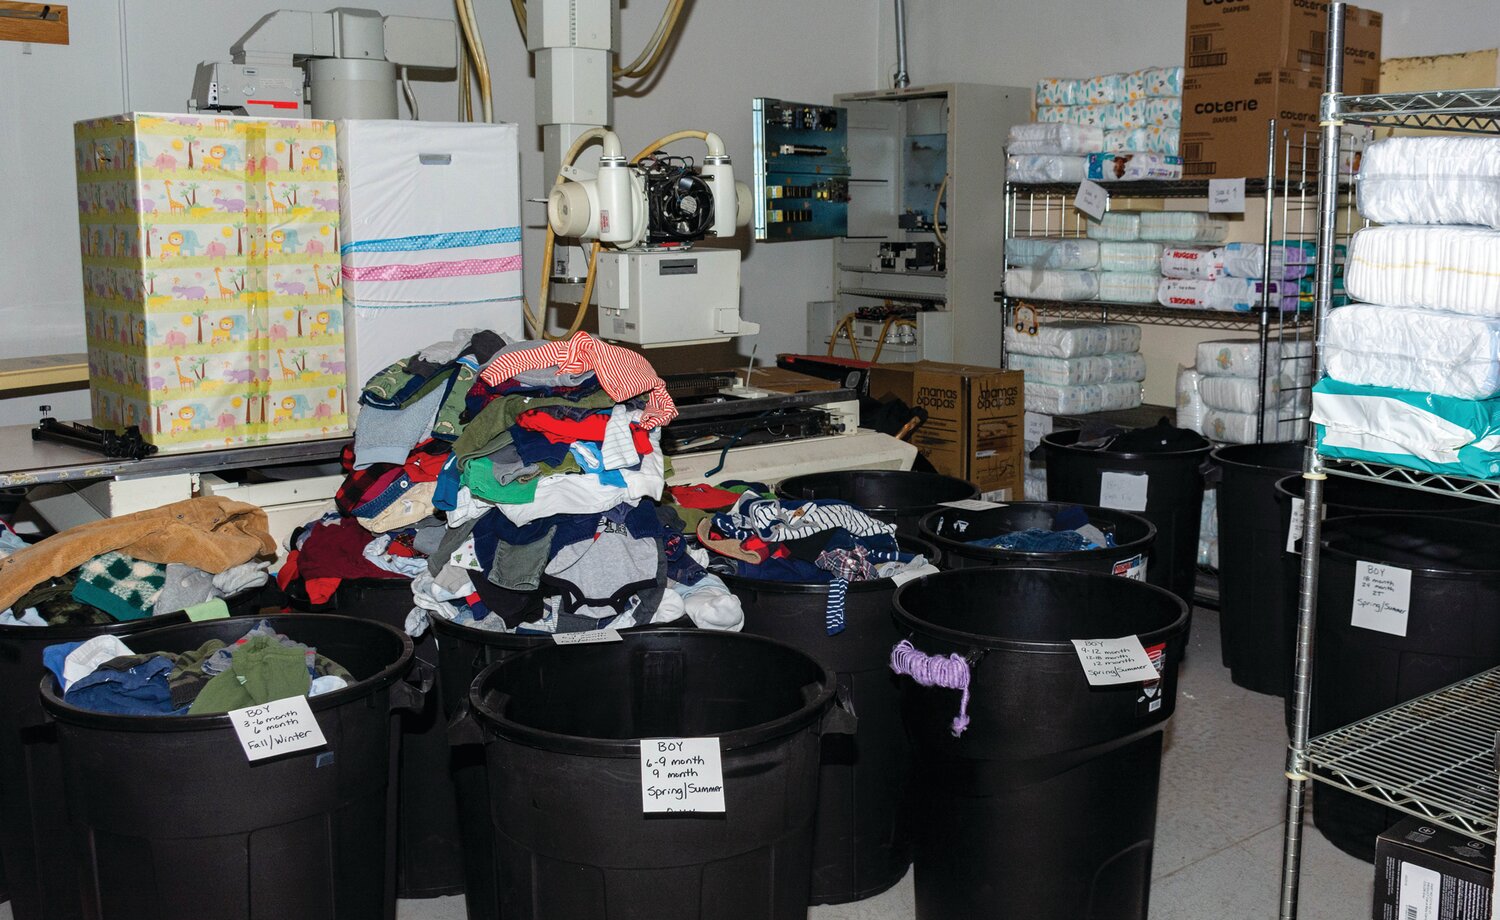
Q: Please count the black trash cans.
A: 13